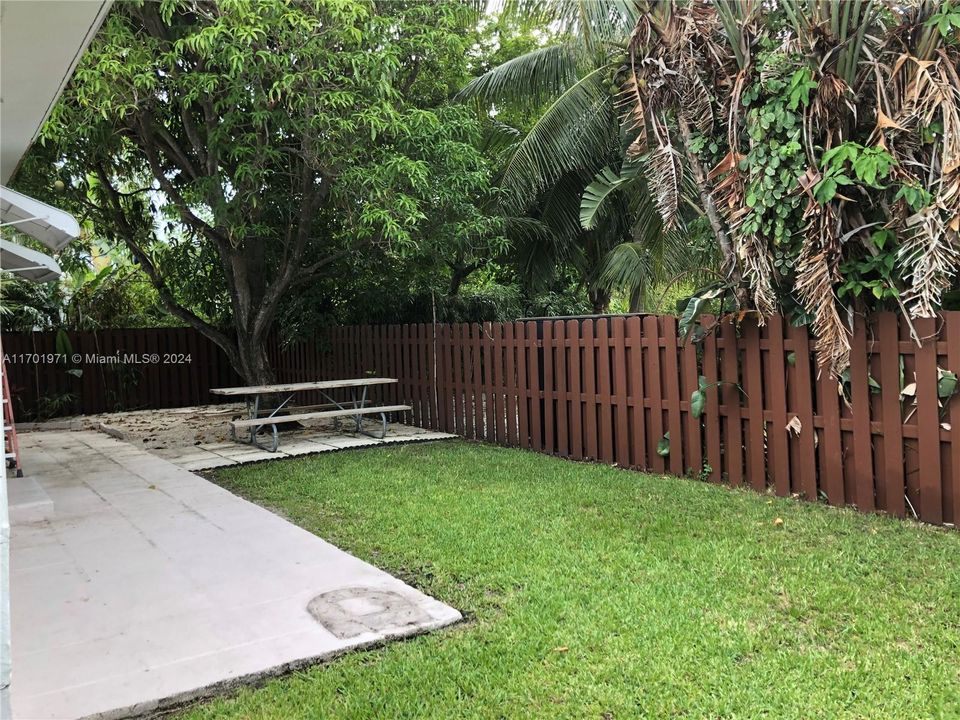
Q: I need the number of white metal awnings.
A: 2